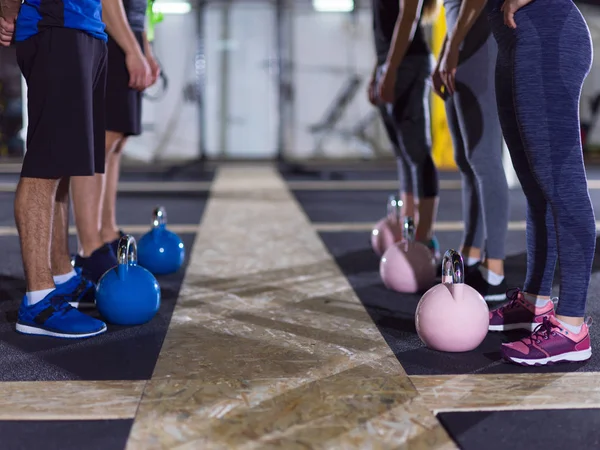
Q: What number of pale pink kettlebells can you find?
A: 3